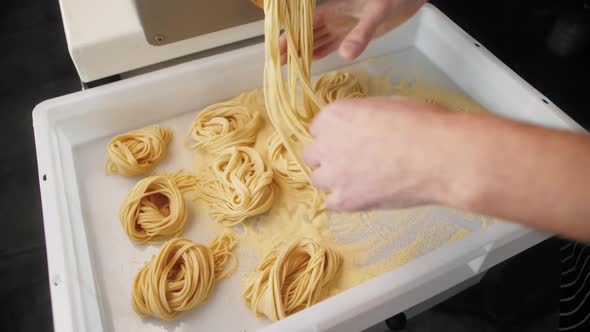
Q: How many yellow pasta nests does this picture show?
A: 8